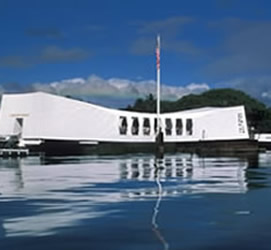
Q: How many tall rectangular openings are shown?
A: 7